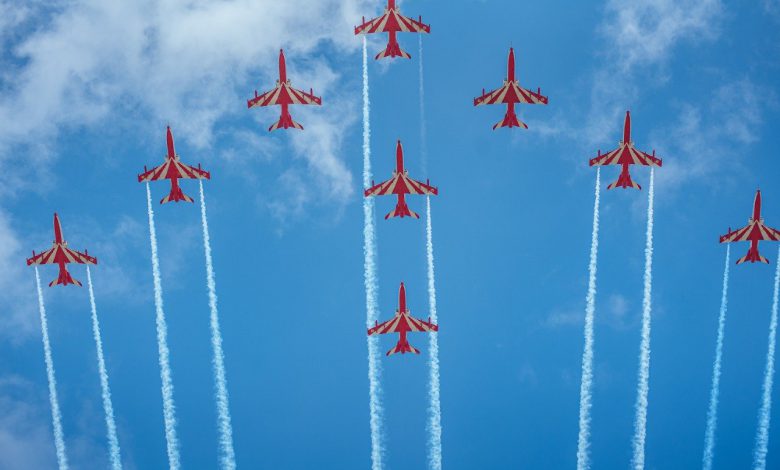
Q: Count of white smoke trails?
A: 10